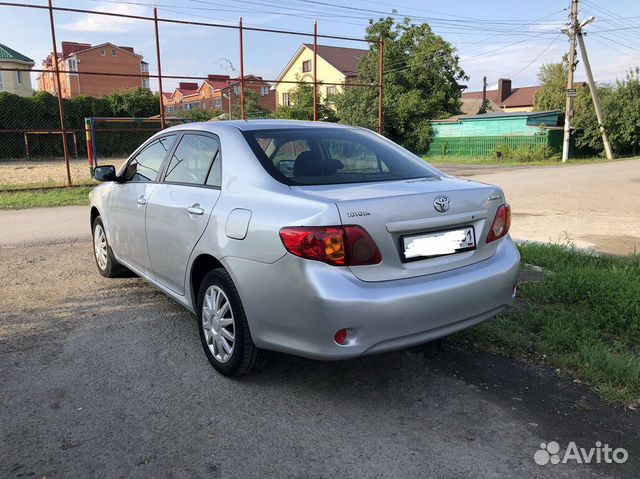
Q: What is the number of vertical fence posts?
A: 5